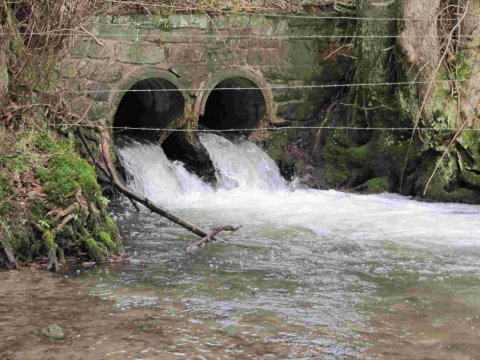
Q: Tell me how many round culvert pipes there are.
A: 2